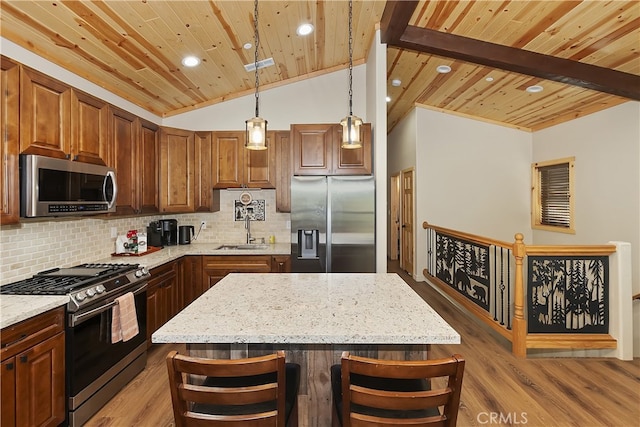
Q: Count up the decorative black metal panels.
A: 2